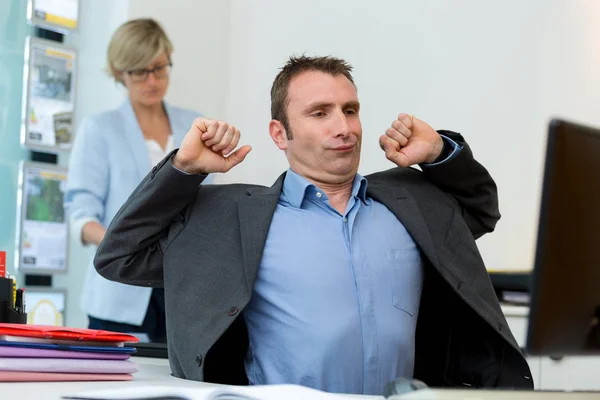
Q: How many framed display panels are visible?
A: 4